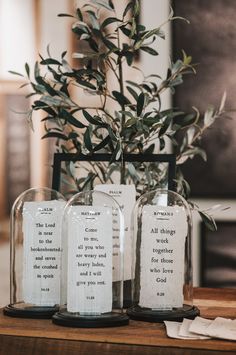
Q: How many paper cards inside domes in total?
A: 3